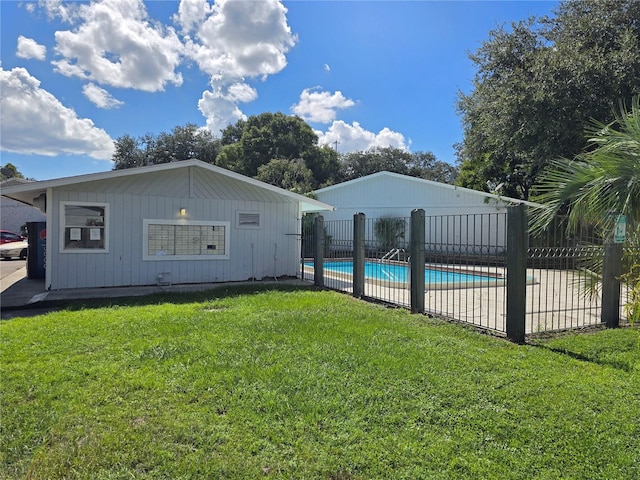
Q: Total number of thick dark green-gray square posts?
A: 5